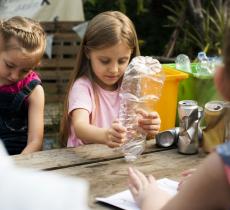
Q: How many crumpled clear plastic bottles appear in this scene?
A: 1